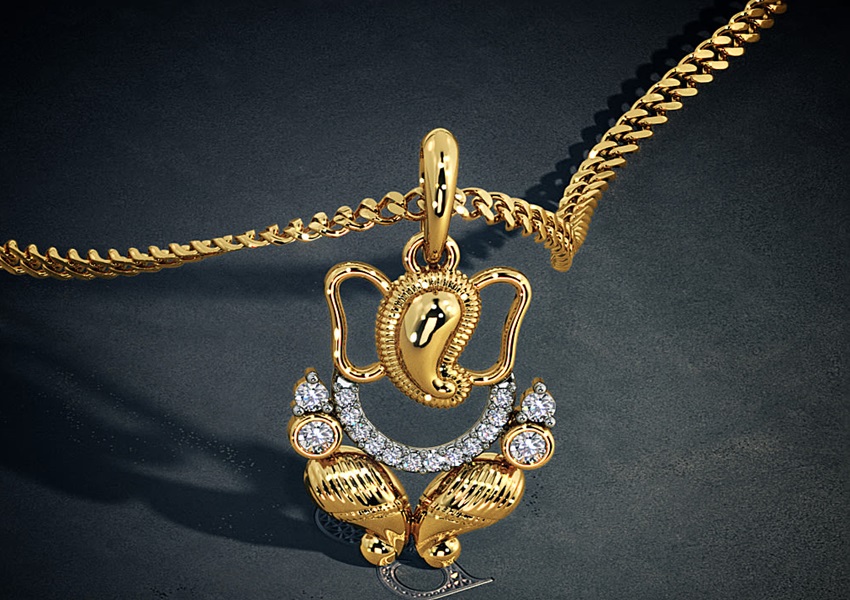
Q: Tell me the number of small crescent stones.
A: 12